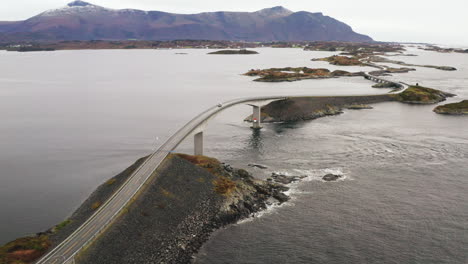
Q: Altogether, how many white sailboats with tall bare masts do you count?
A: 0